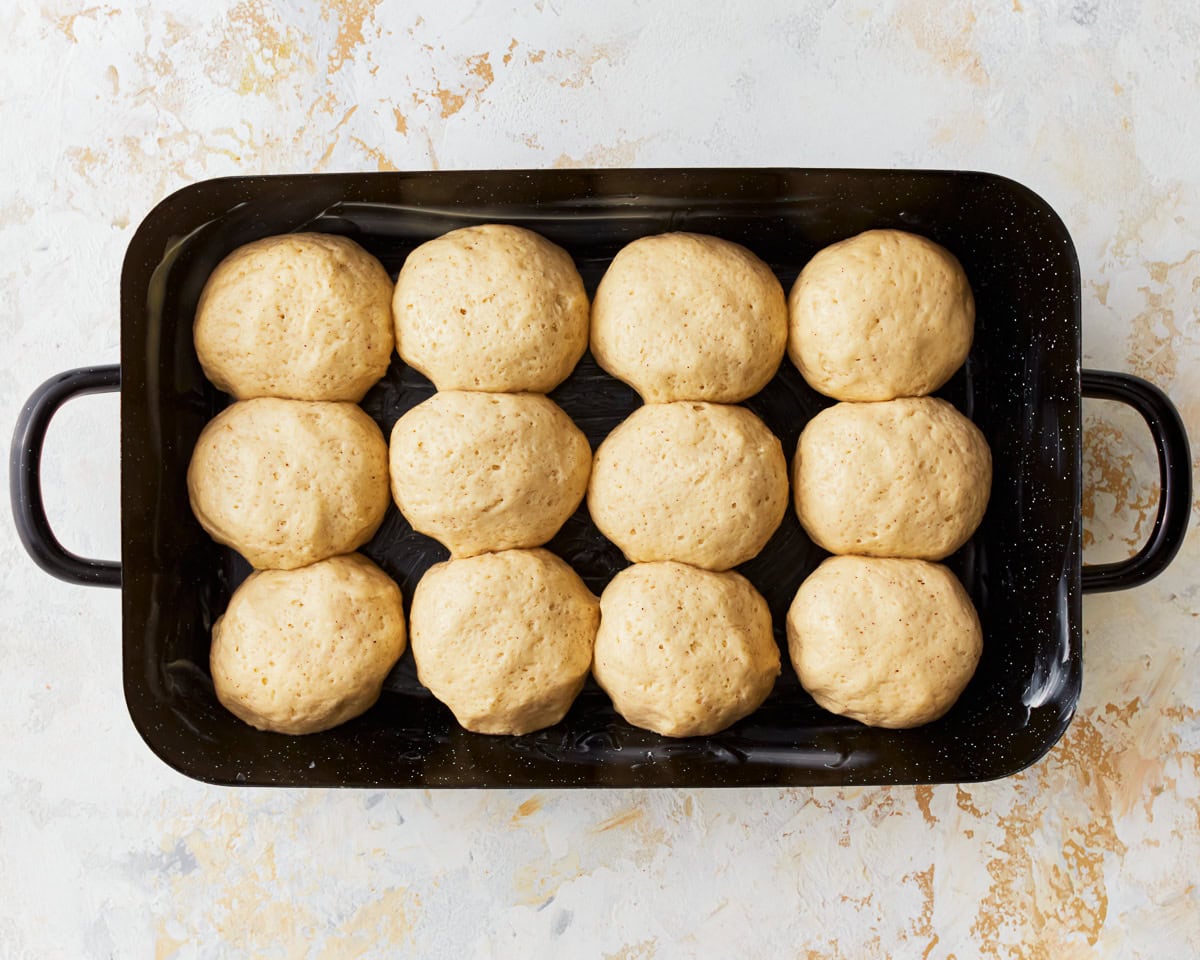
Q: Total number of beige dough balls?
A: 12